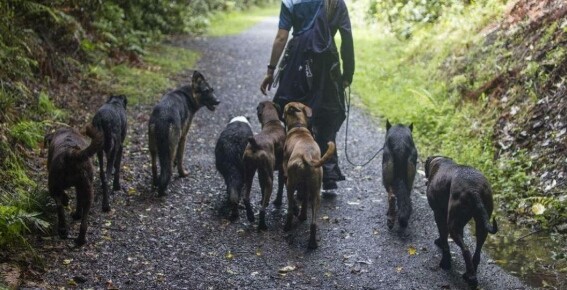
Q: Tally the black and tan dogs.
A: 2